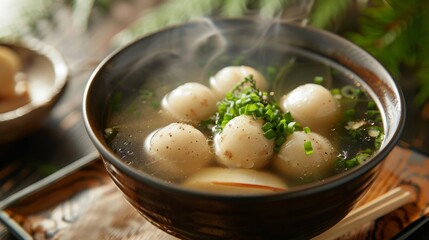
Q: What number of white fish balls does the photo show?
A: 6